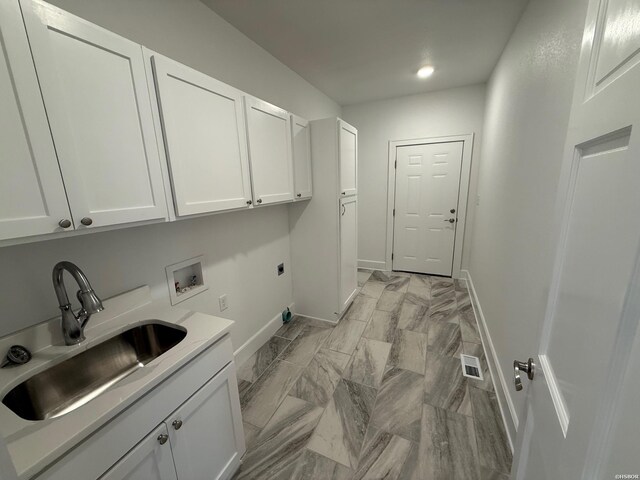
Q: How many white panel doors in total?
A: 2